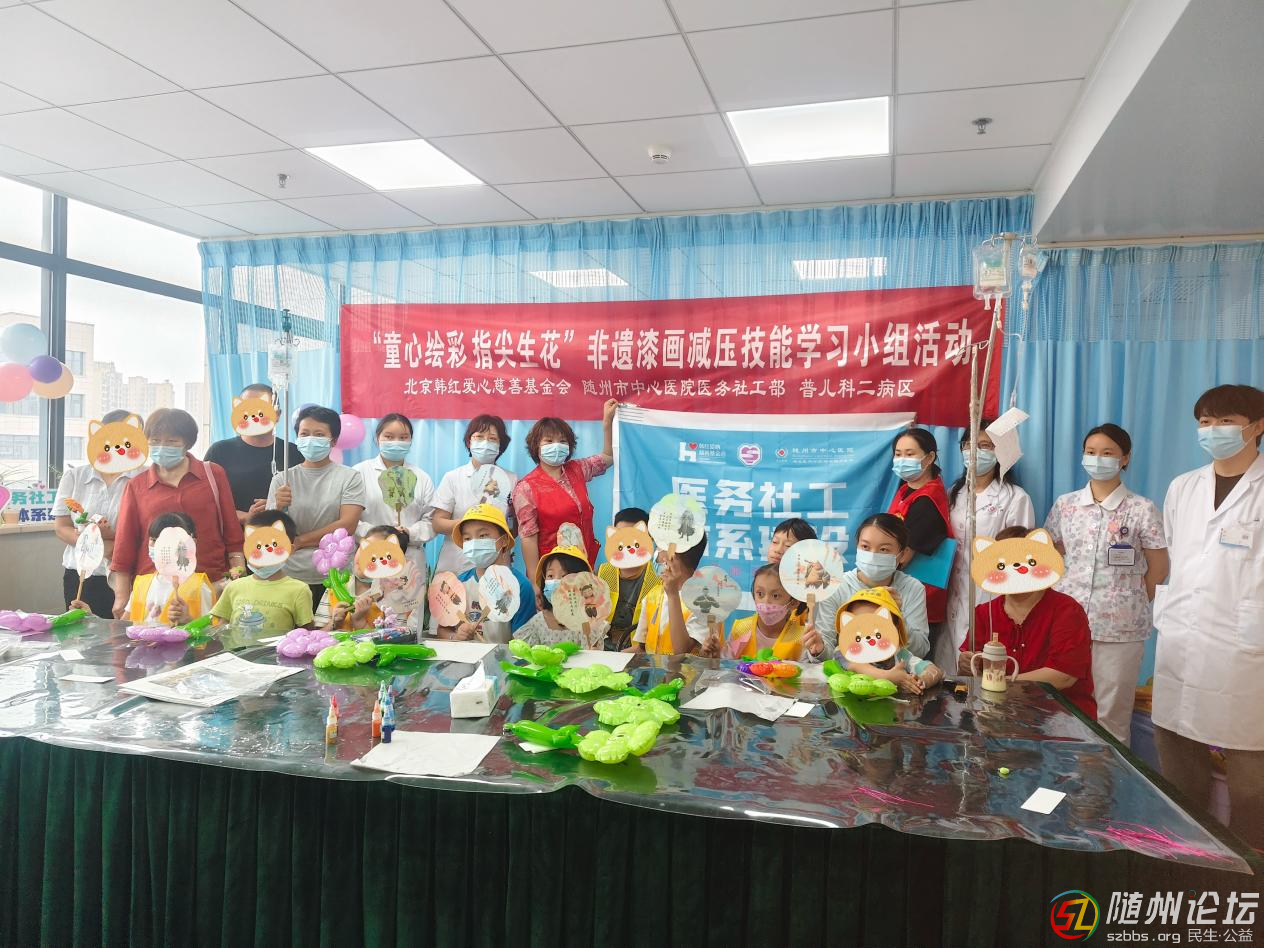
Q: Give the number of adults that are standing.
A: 11